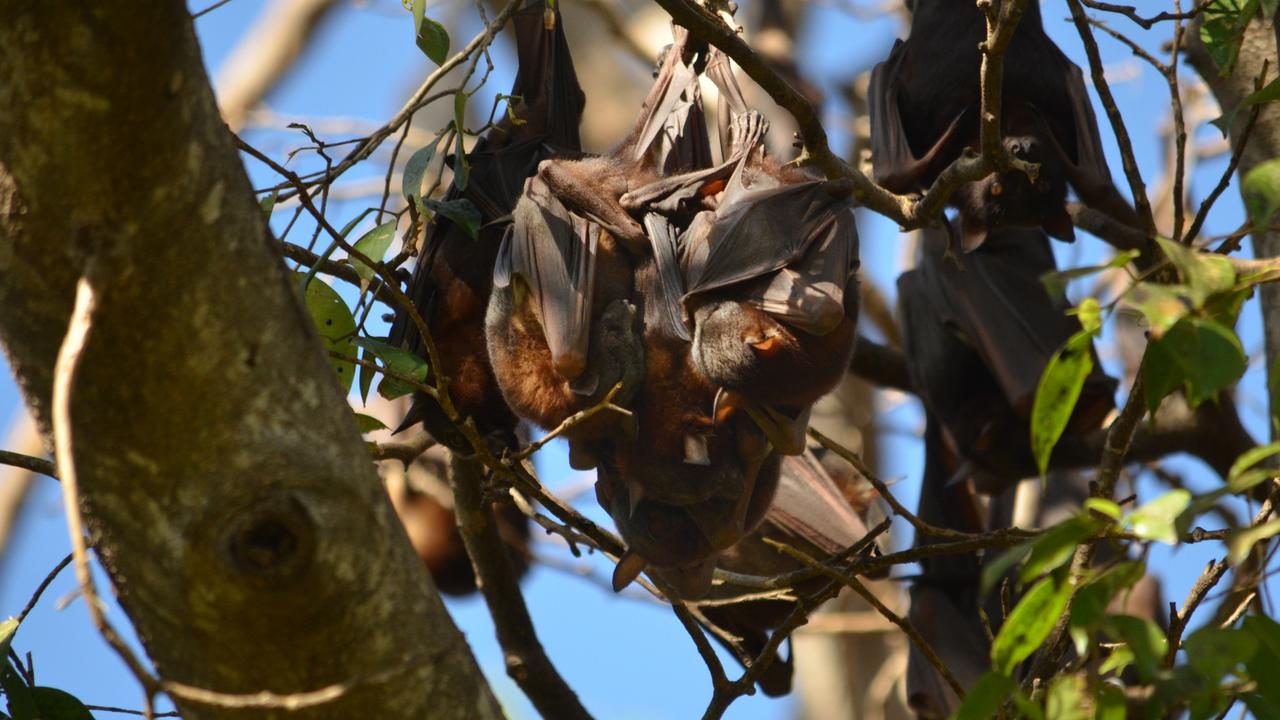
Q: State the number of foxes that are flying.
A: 0